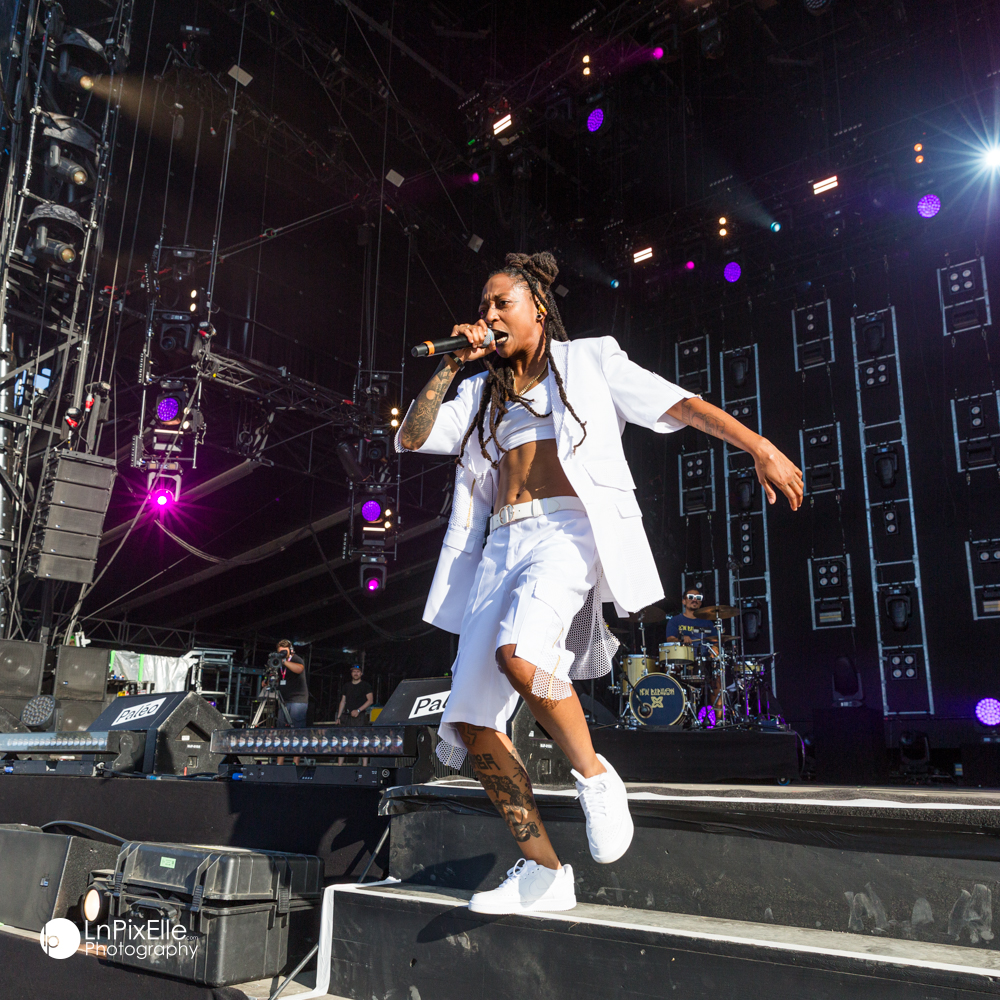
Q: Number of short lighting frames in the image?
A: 9